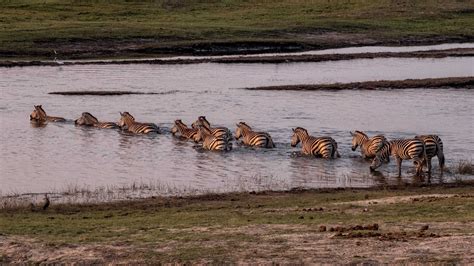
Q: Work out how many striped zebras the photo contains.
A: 11